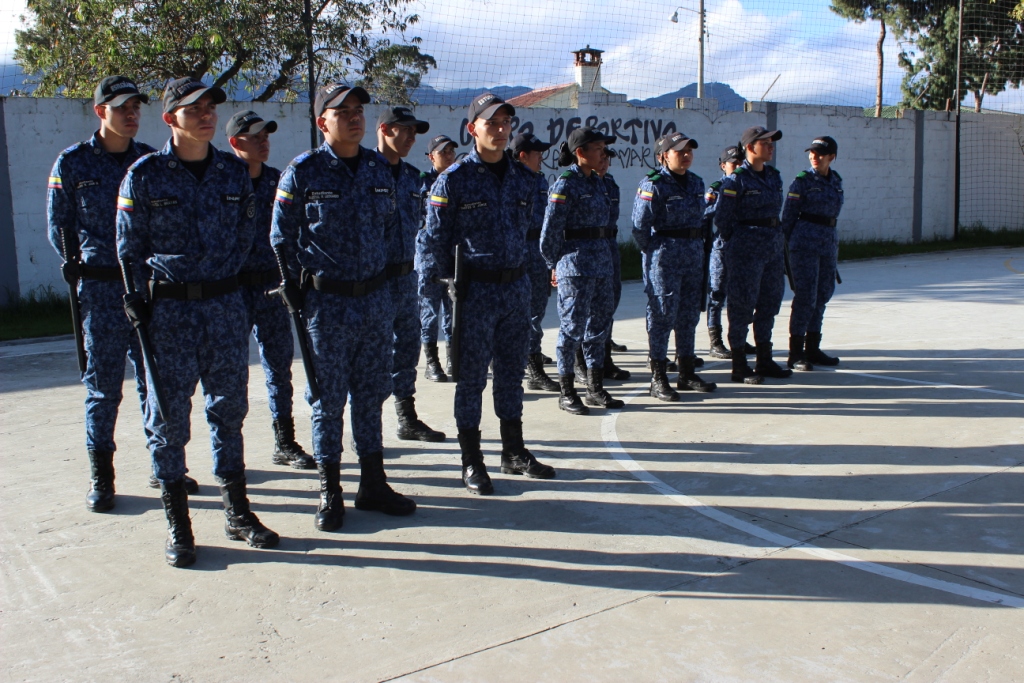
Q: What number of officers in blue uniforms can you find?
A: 15